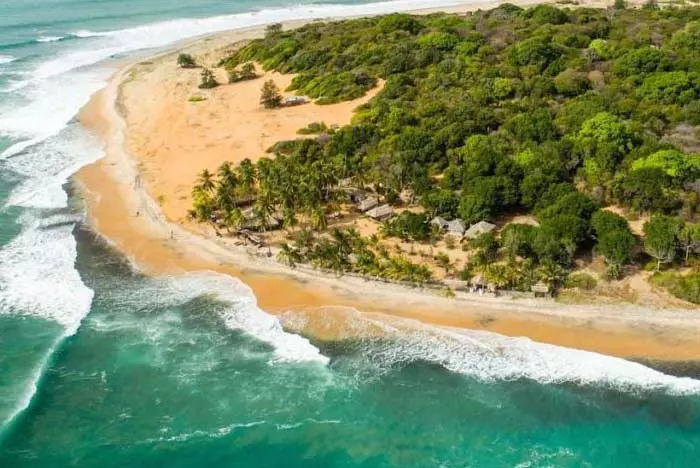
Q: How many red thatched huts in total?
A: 0